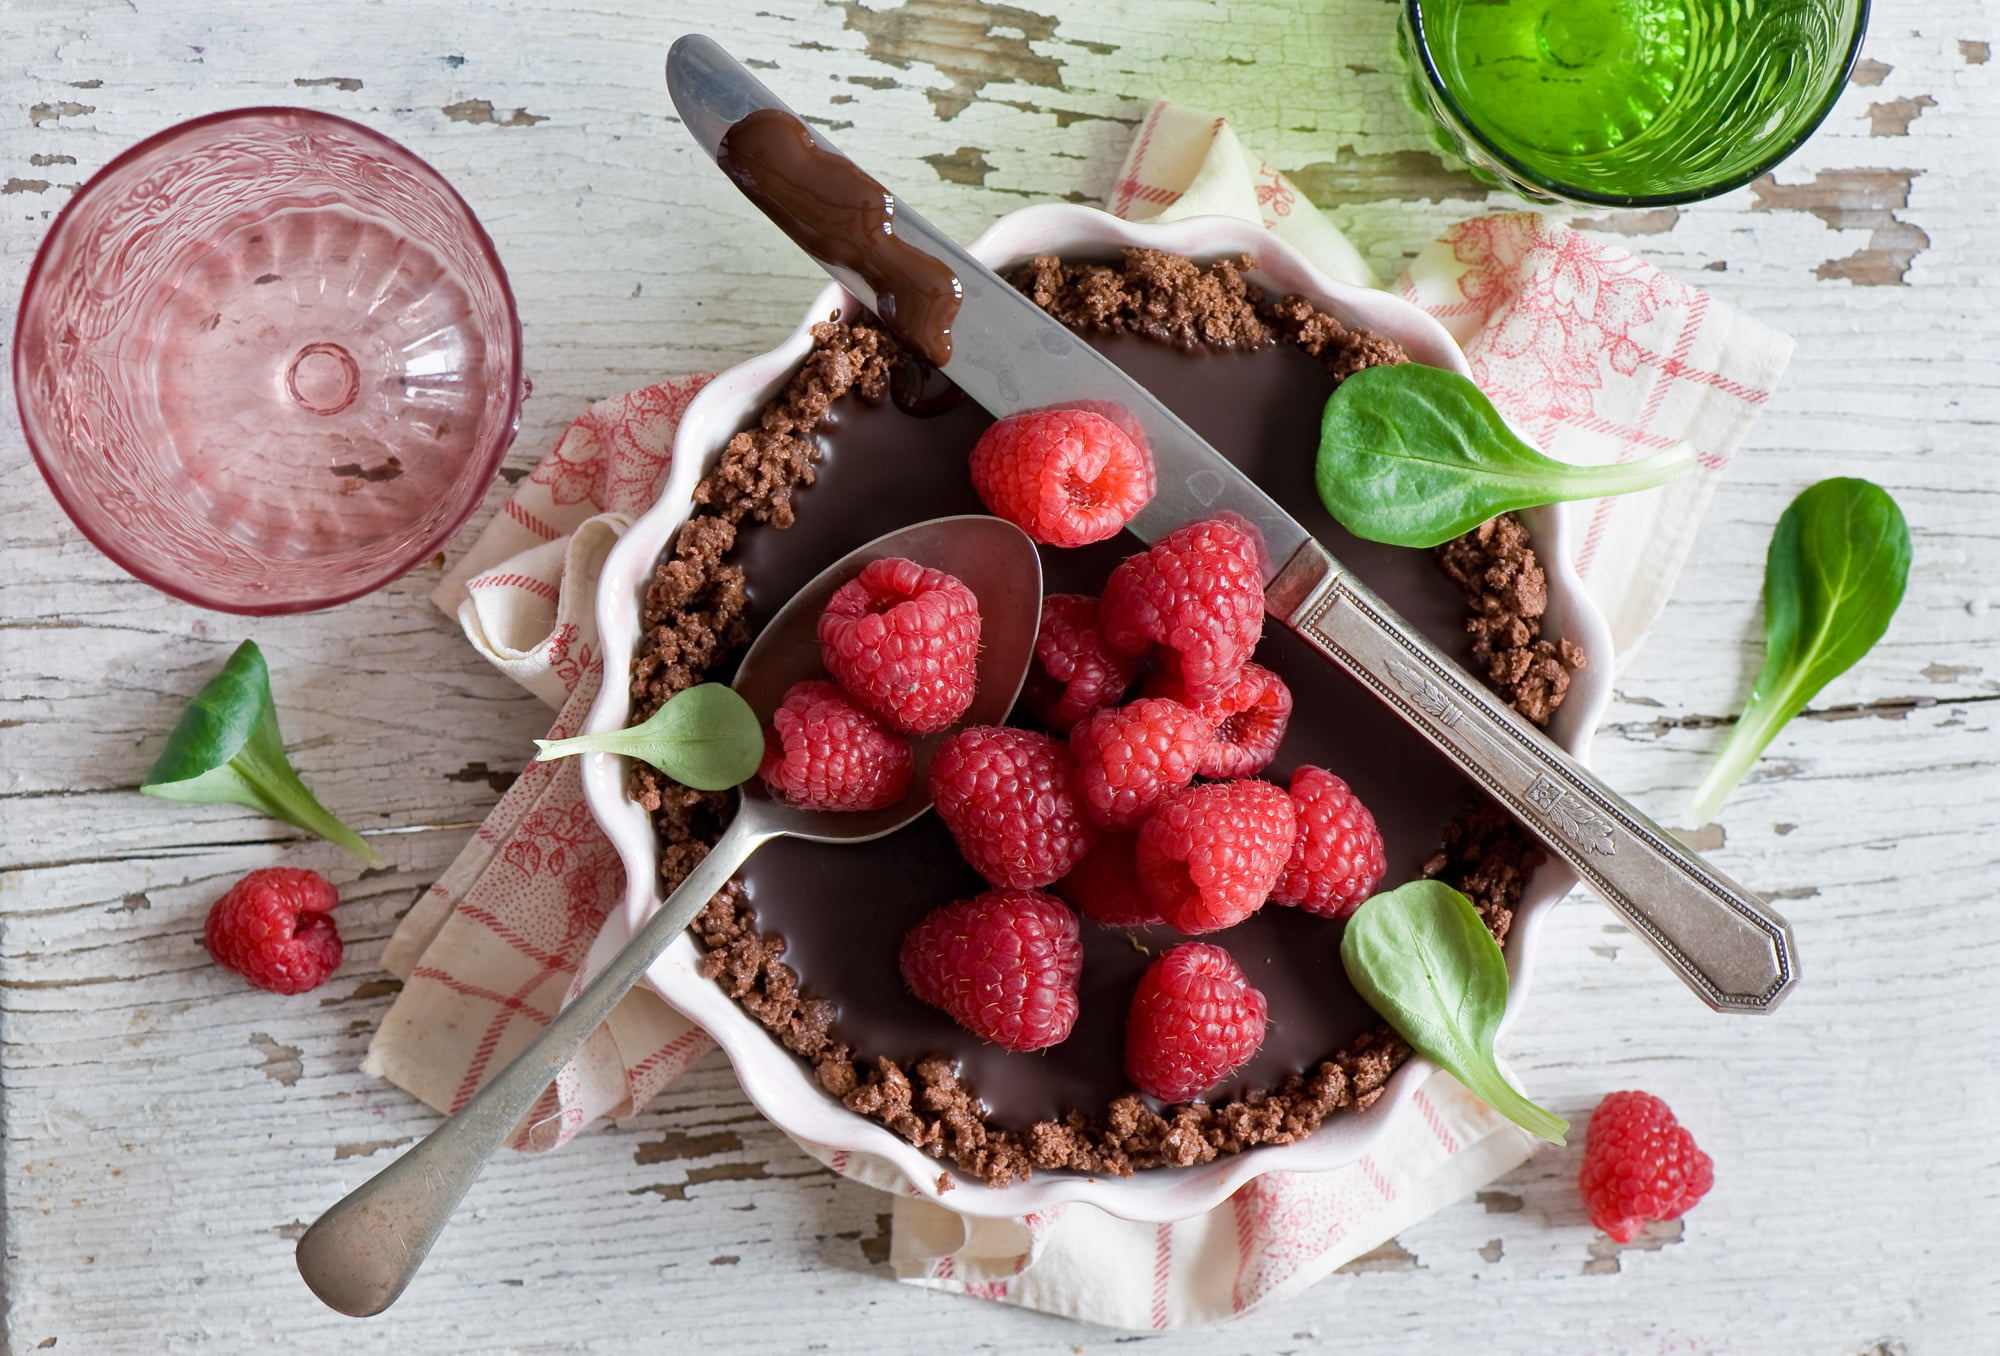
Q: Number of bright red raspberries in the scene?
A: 15